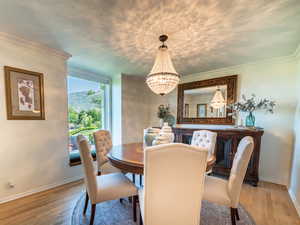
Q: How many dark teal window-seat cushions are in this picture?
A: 1